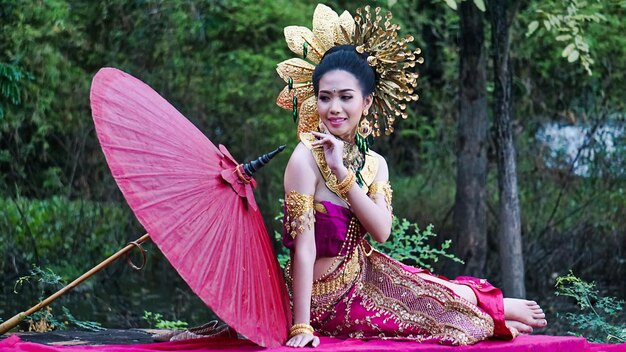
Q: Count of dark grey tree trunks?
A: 2